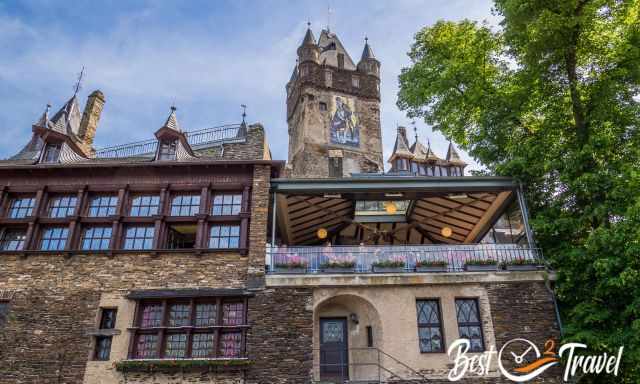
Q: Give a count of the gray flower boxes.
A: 6